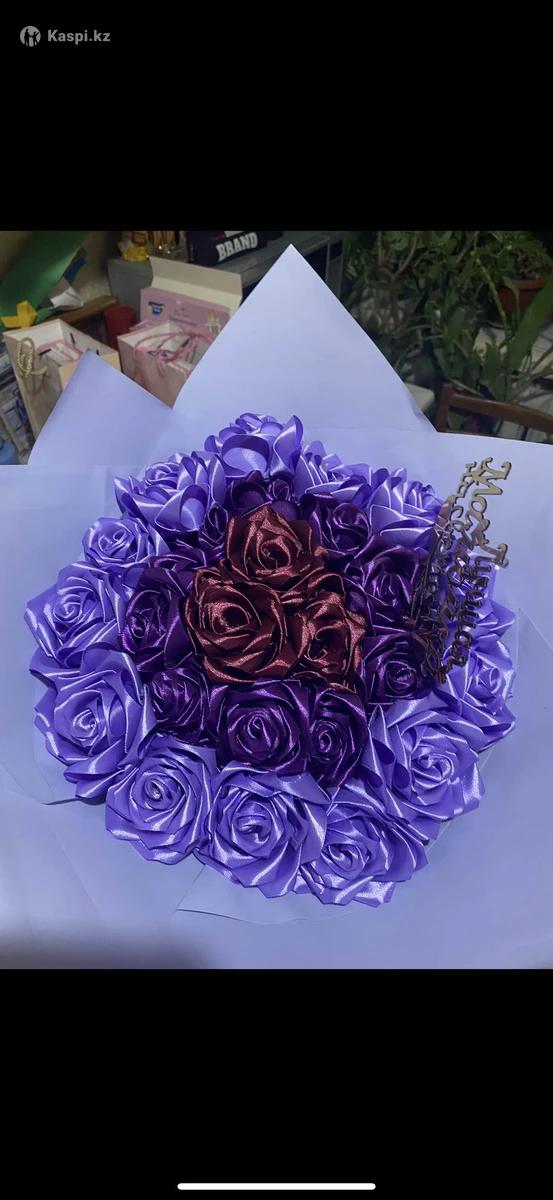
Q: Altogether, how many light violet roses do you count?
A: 13